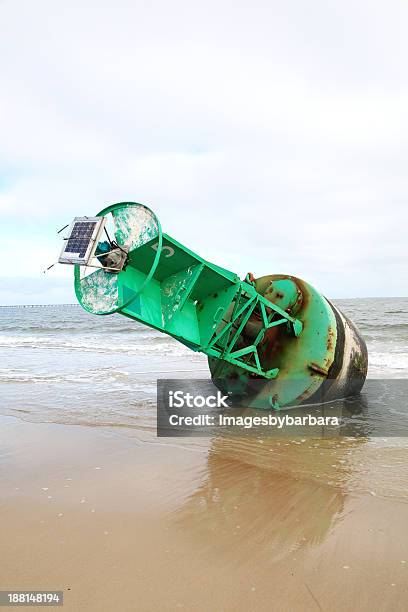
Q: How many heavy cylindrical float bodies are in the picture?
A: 1